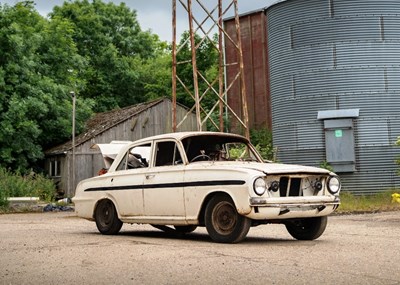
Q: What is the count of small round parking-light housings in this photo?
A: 2